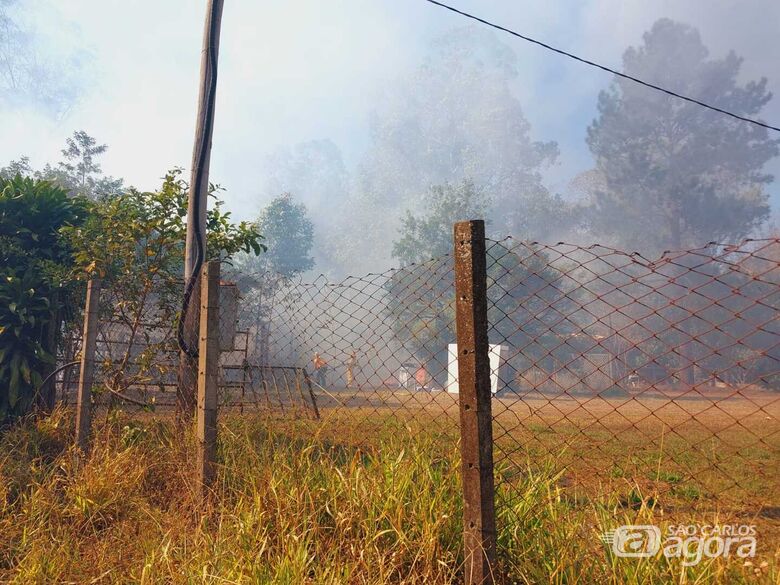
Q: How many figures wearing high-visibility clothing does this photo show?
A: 2